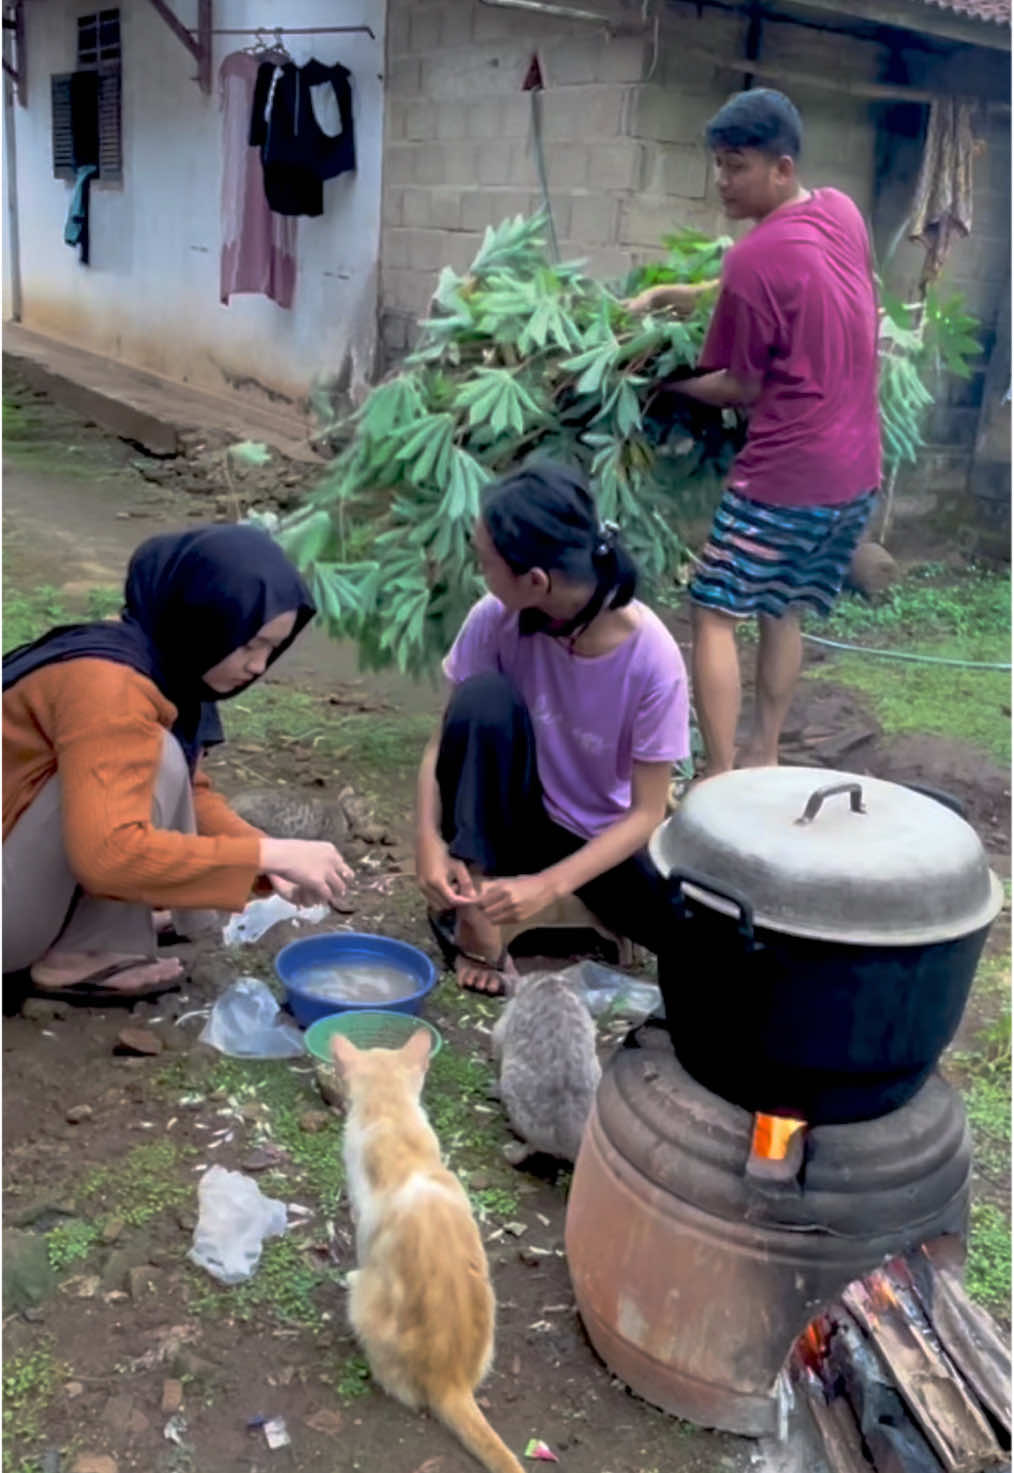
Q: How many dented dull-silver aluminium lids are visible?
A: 1